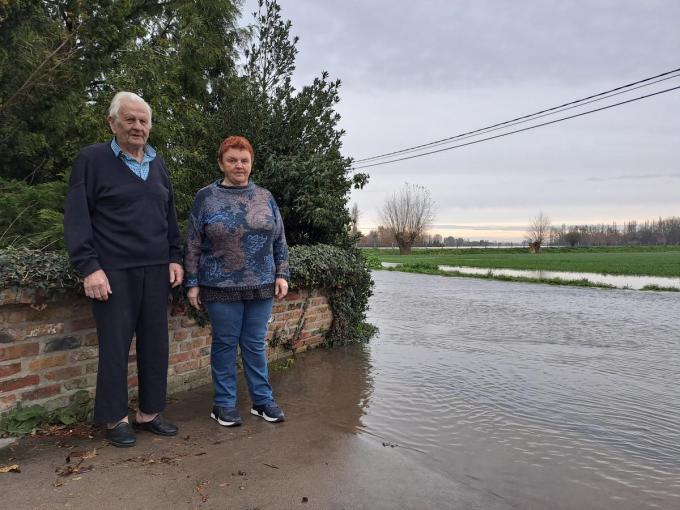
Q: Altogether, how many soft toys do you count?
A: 0